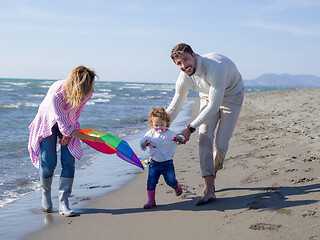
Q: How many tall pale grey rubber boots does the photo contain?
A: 2